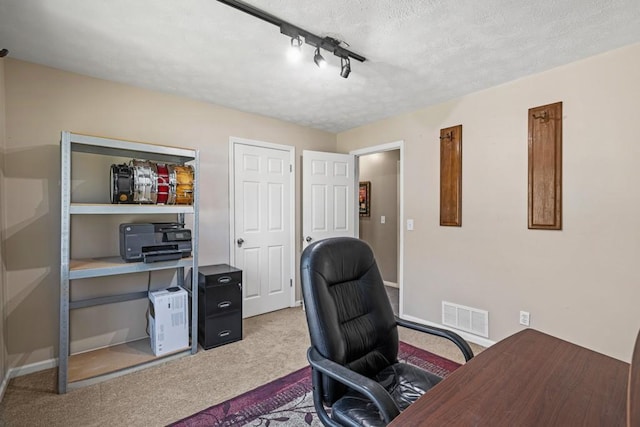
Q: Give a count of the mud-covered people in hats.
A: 0